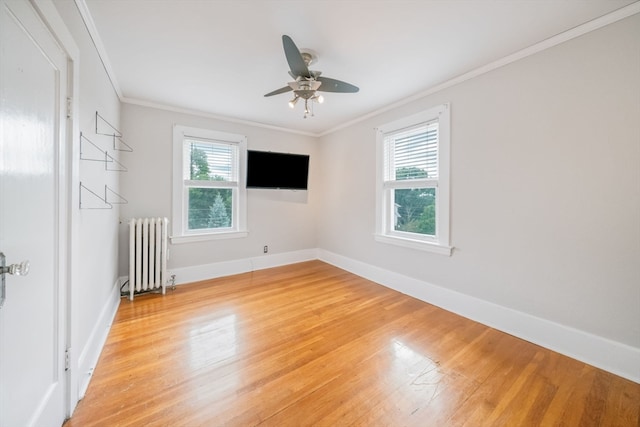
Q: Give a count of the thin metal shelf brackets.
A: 6